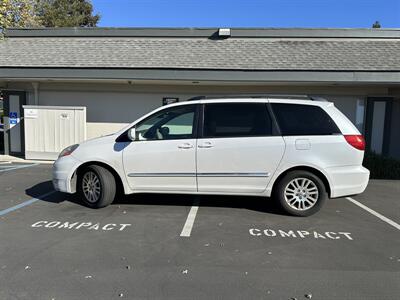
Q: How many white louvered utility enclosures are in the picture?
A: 1